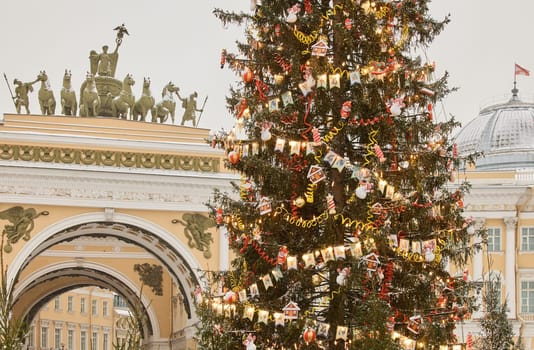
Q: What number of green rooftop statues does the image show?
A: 9